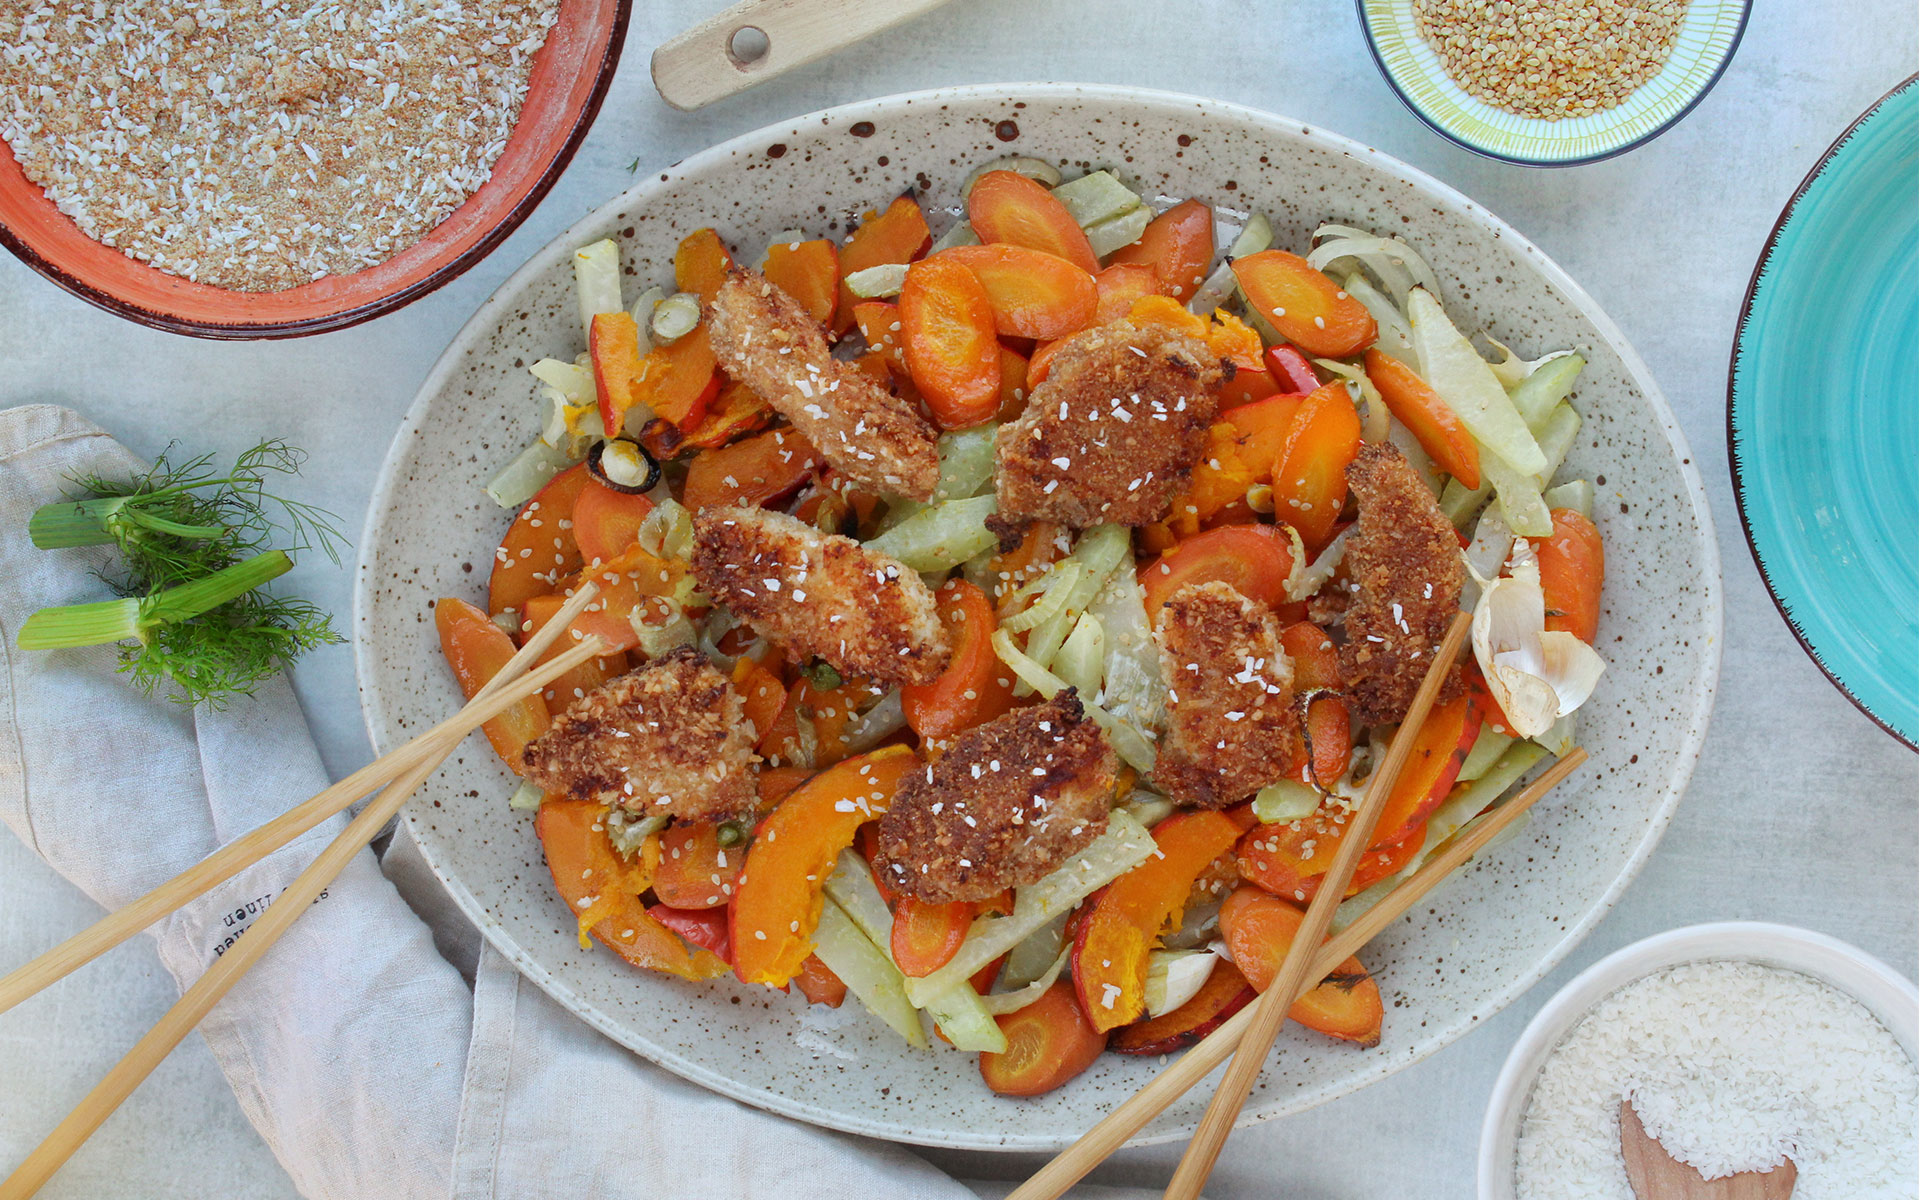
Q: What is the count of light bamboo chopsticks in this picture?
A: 4